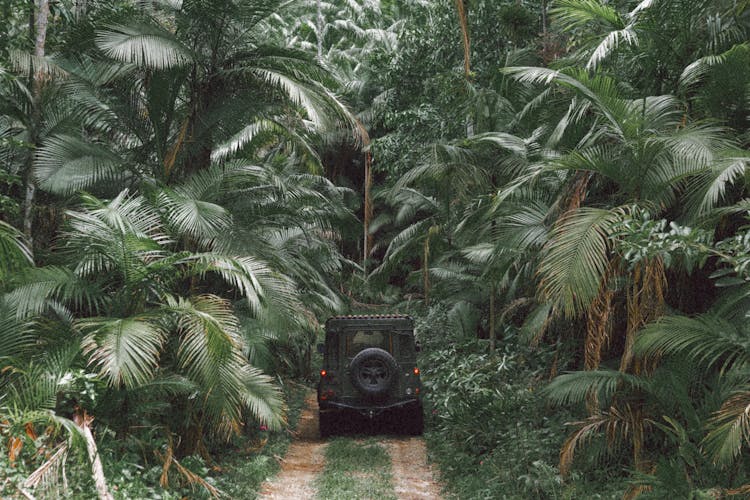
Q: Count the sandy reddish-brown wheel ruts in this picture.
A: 2